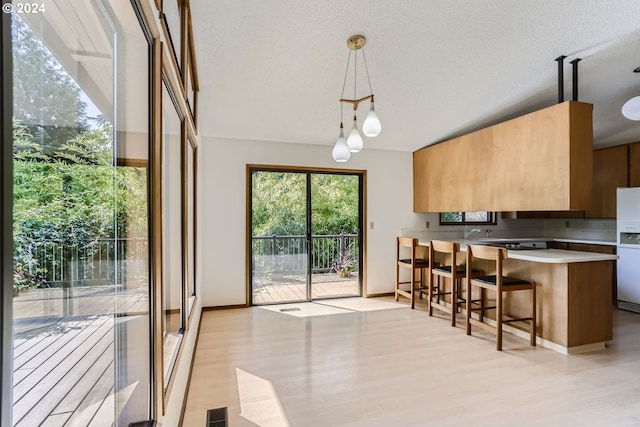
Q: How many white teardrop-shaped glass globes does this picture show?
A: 3